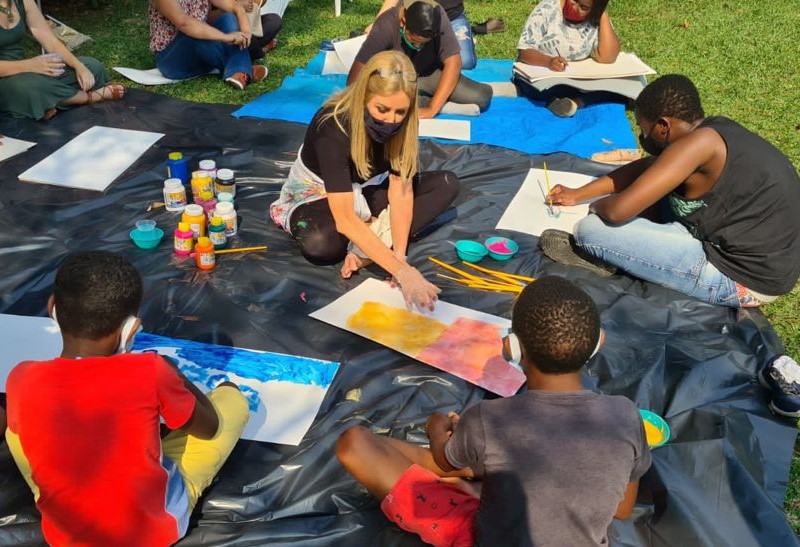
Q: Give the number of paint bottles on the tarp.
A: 12